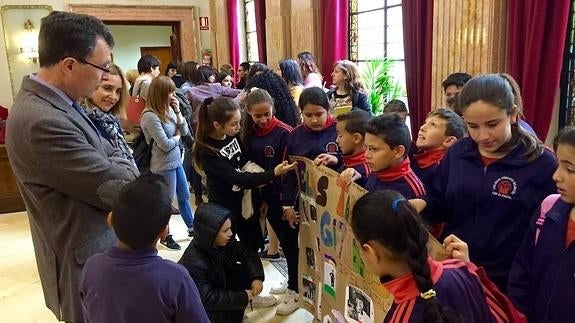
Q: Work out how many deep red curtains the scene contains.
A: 5